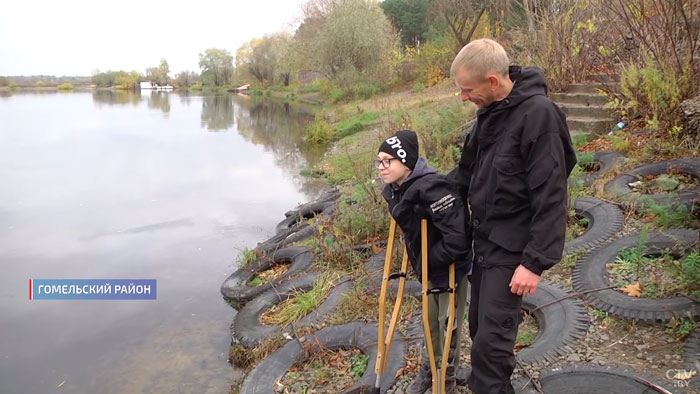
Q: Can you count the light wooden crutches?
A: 2